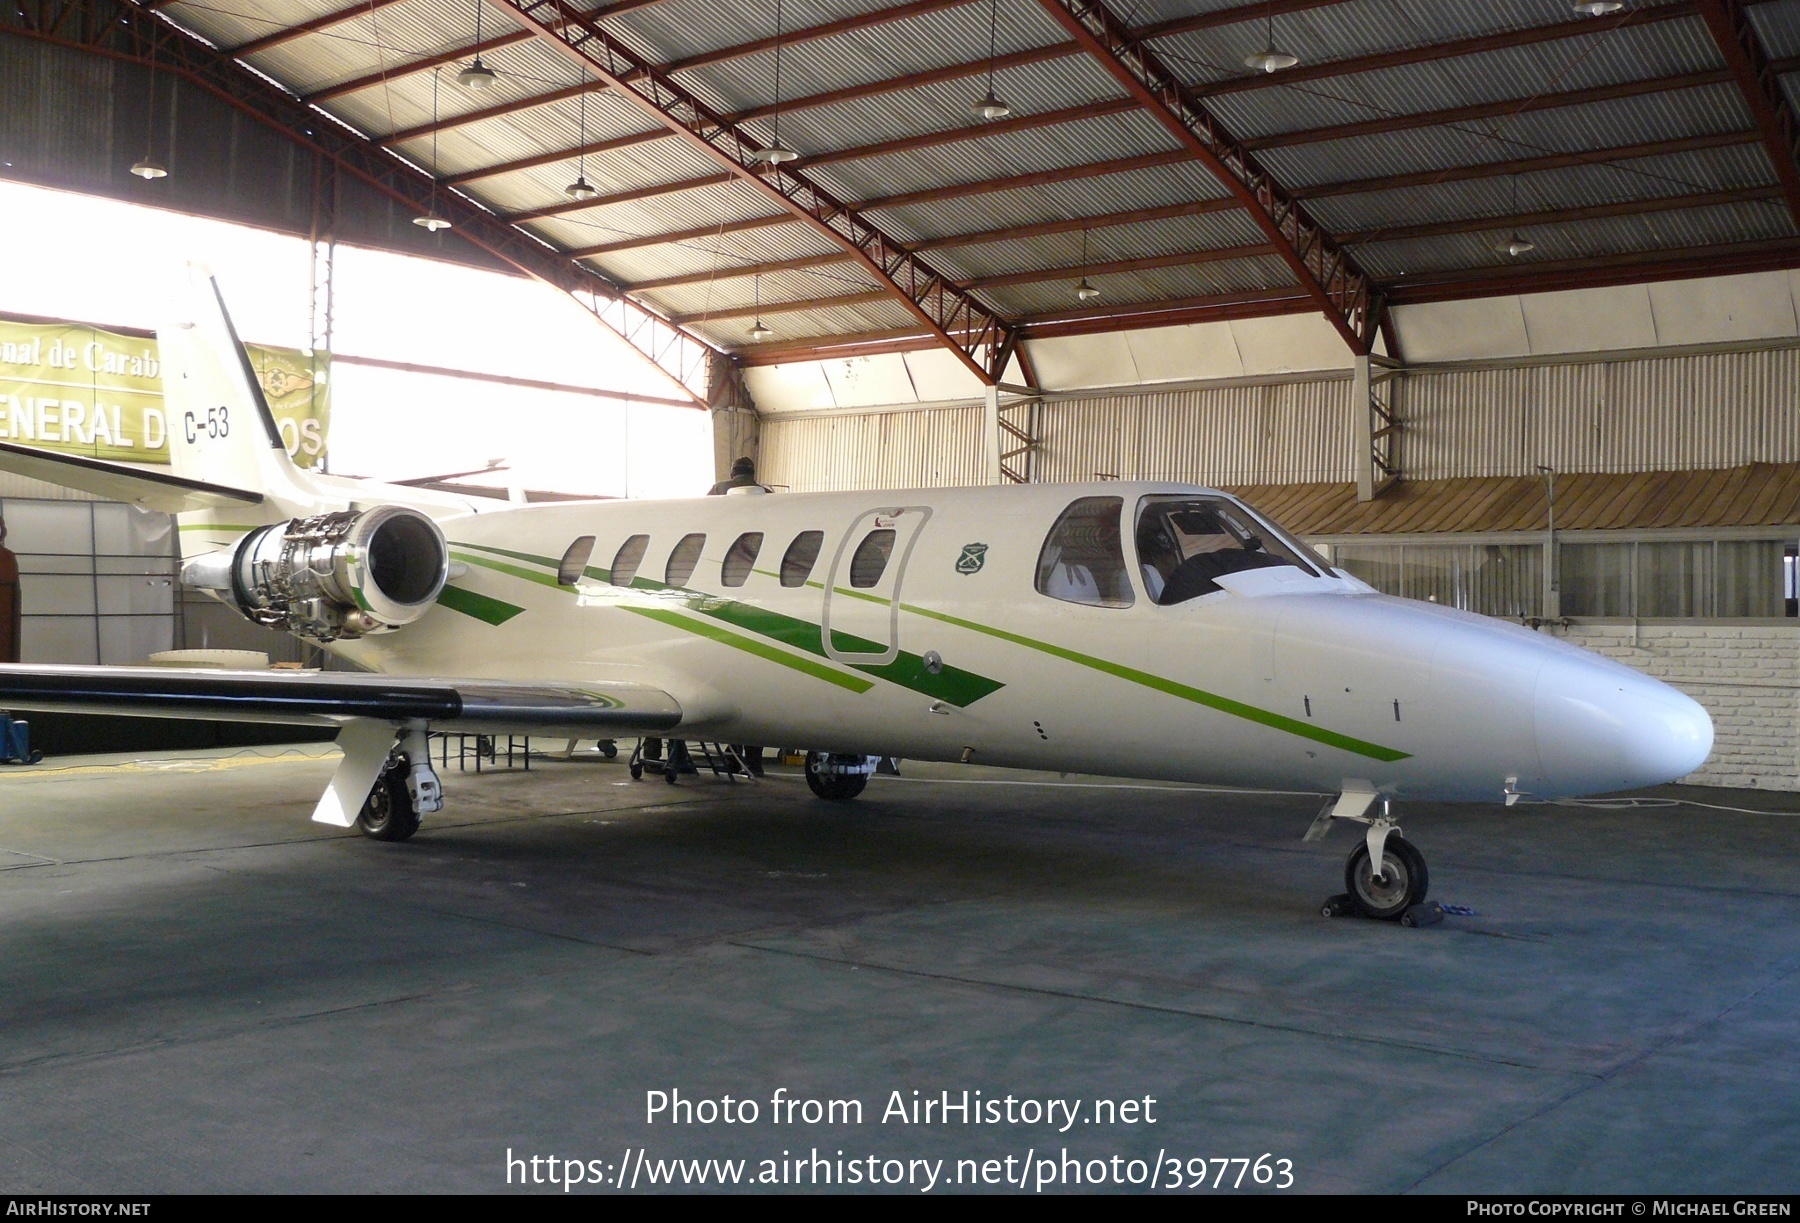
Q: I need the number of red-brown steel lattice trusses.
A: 4